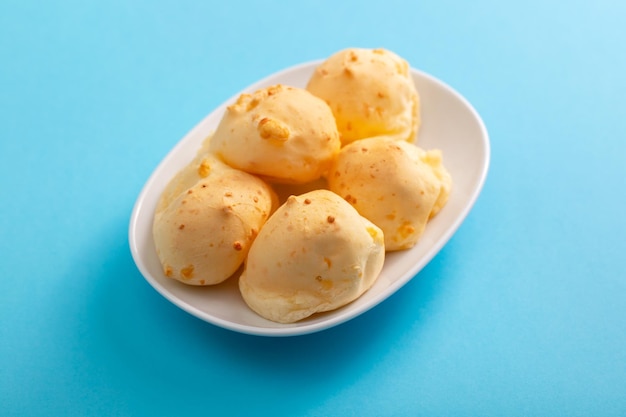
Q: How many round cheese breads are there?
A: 5